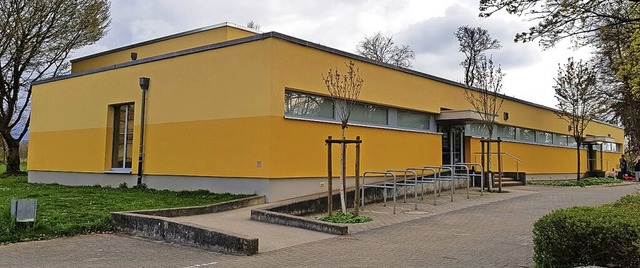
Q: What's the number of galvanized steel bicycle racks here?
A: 6